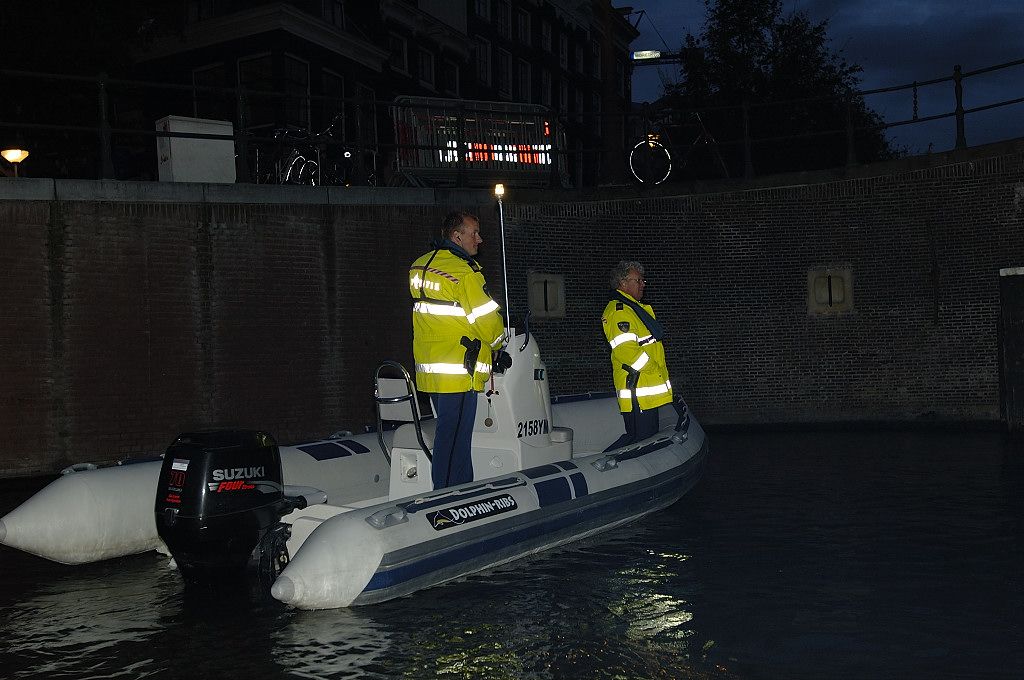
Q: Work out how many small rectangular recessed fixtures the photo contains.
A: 2